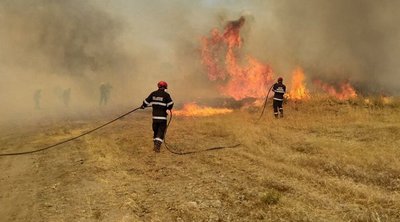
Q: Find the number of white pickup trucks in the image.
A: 0